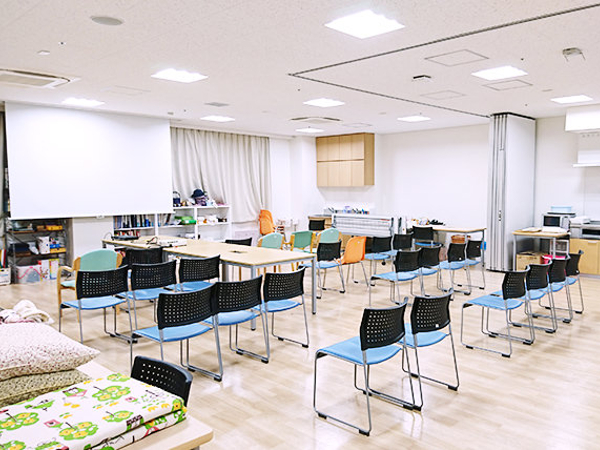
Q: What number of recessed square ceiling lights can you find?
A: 9